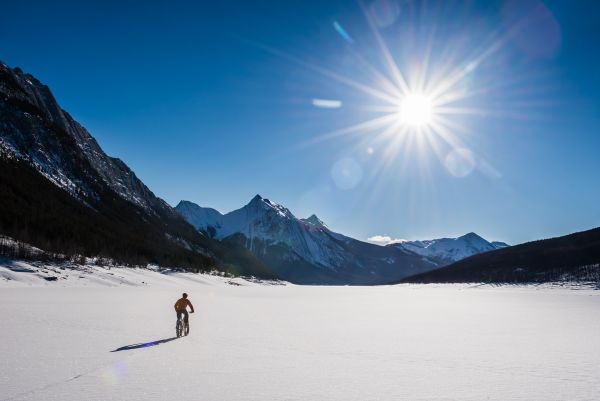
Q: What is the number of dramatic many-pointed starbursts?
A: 1